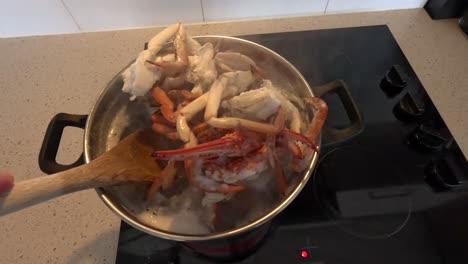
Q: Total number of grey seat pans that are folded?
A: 0